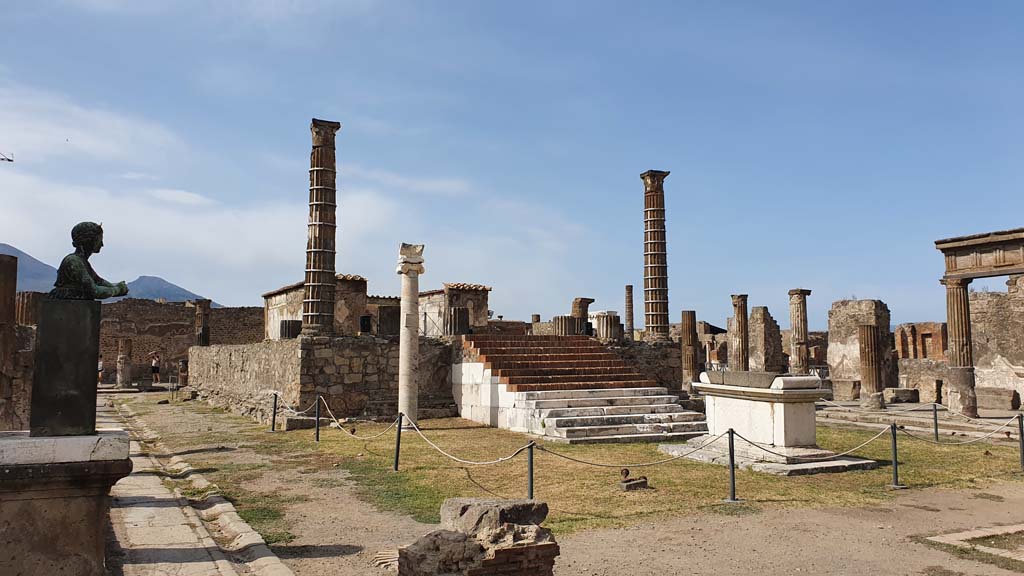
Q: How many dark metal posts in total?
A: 8